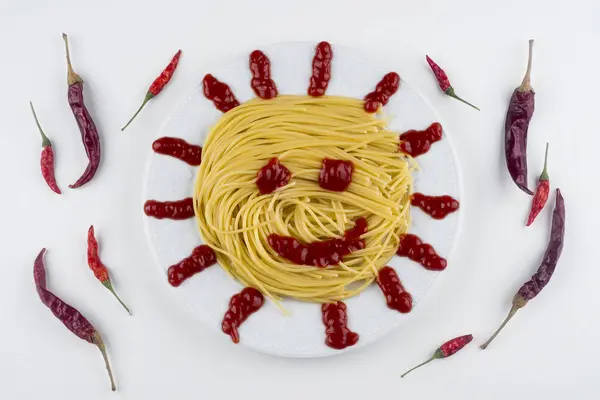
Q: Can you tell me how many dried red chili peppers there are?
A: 10